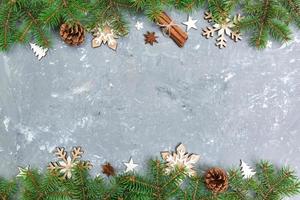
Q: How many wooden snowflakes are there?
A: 4